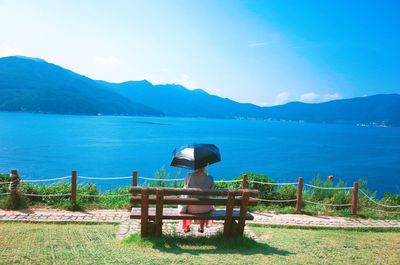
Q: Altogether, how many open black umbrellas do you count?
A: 1